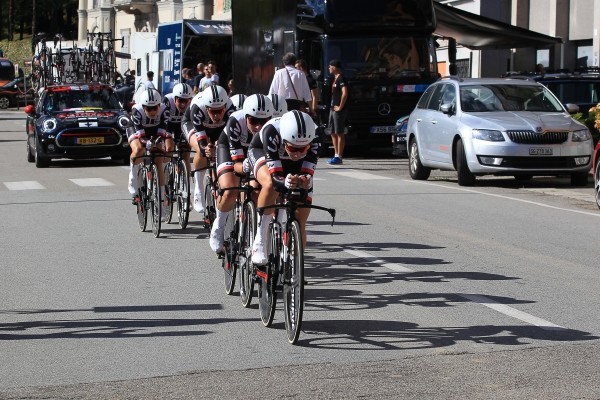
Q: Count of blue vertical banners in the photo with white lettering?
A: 1